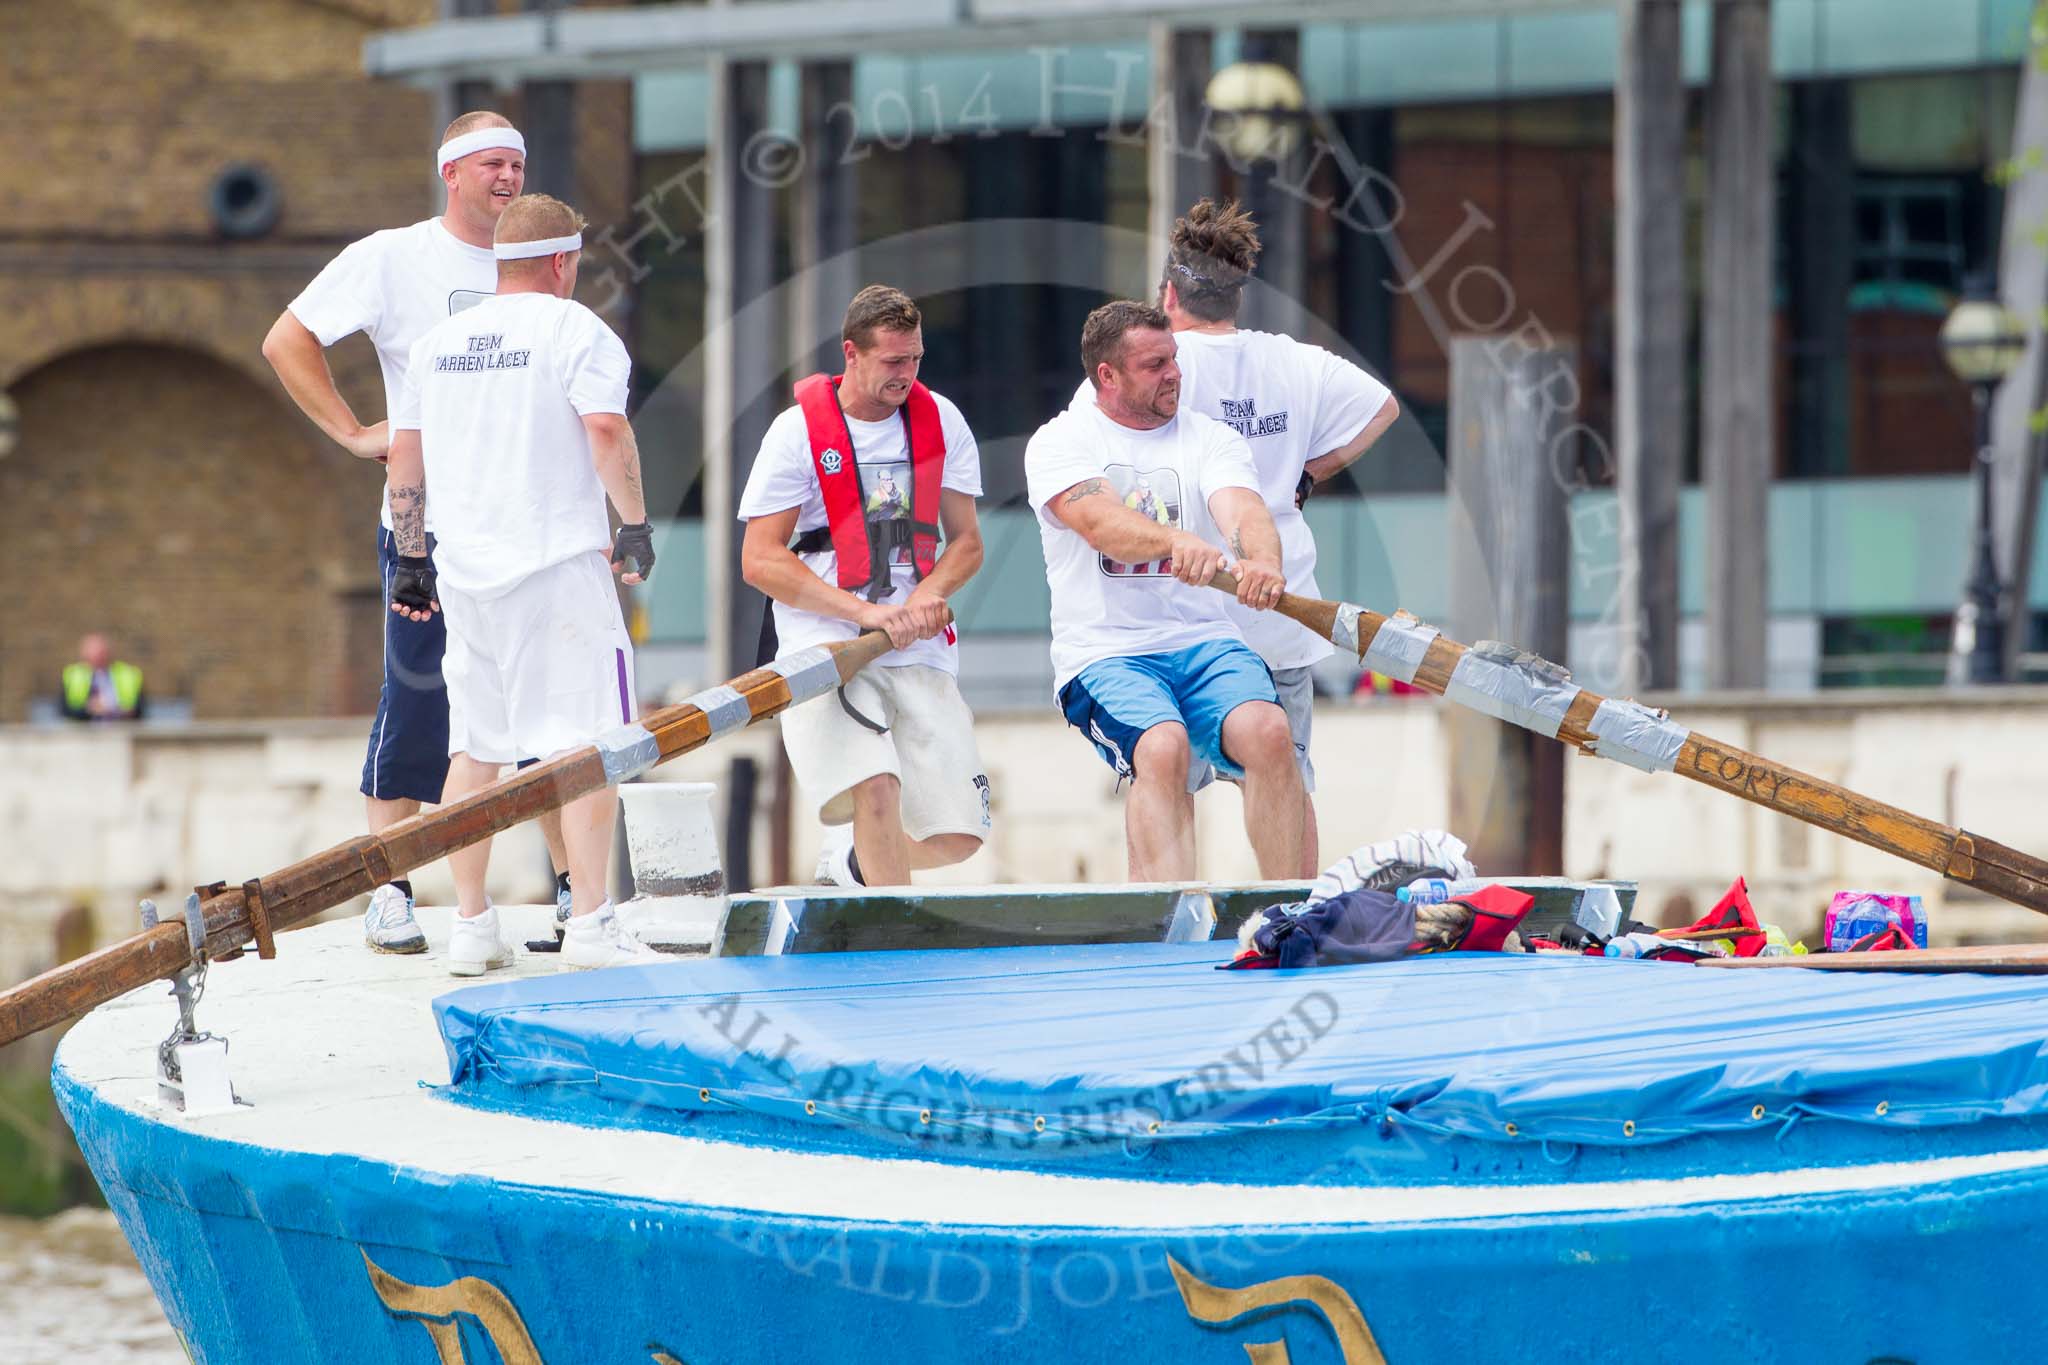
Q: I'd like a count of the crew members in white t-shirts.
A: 5